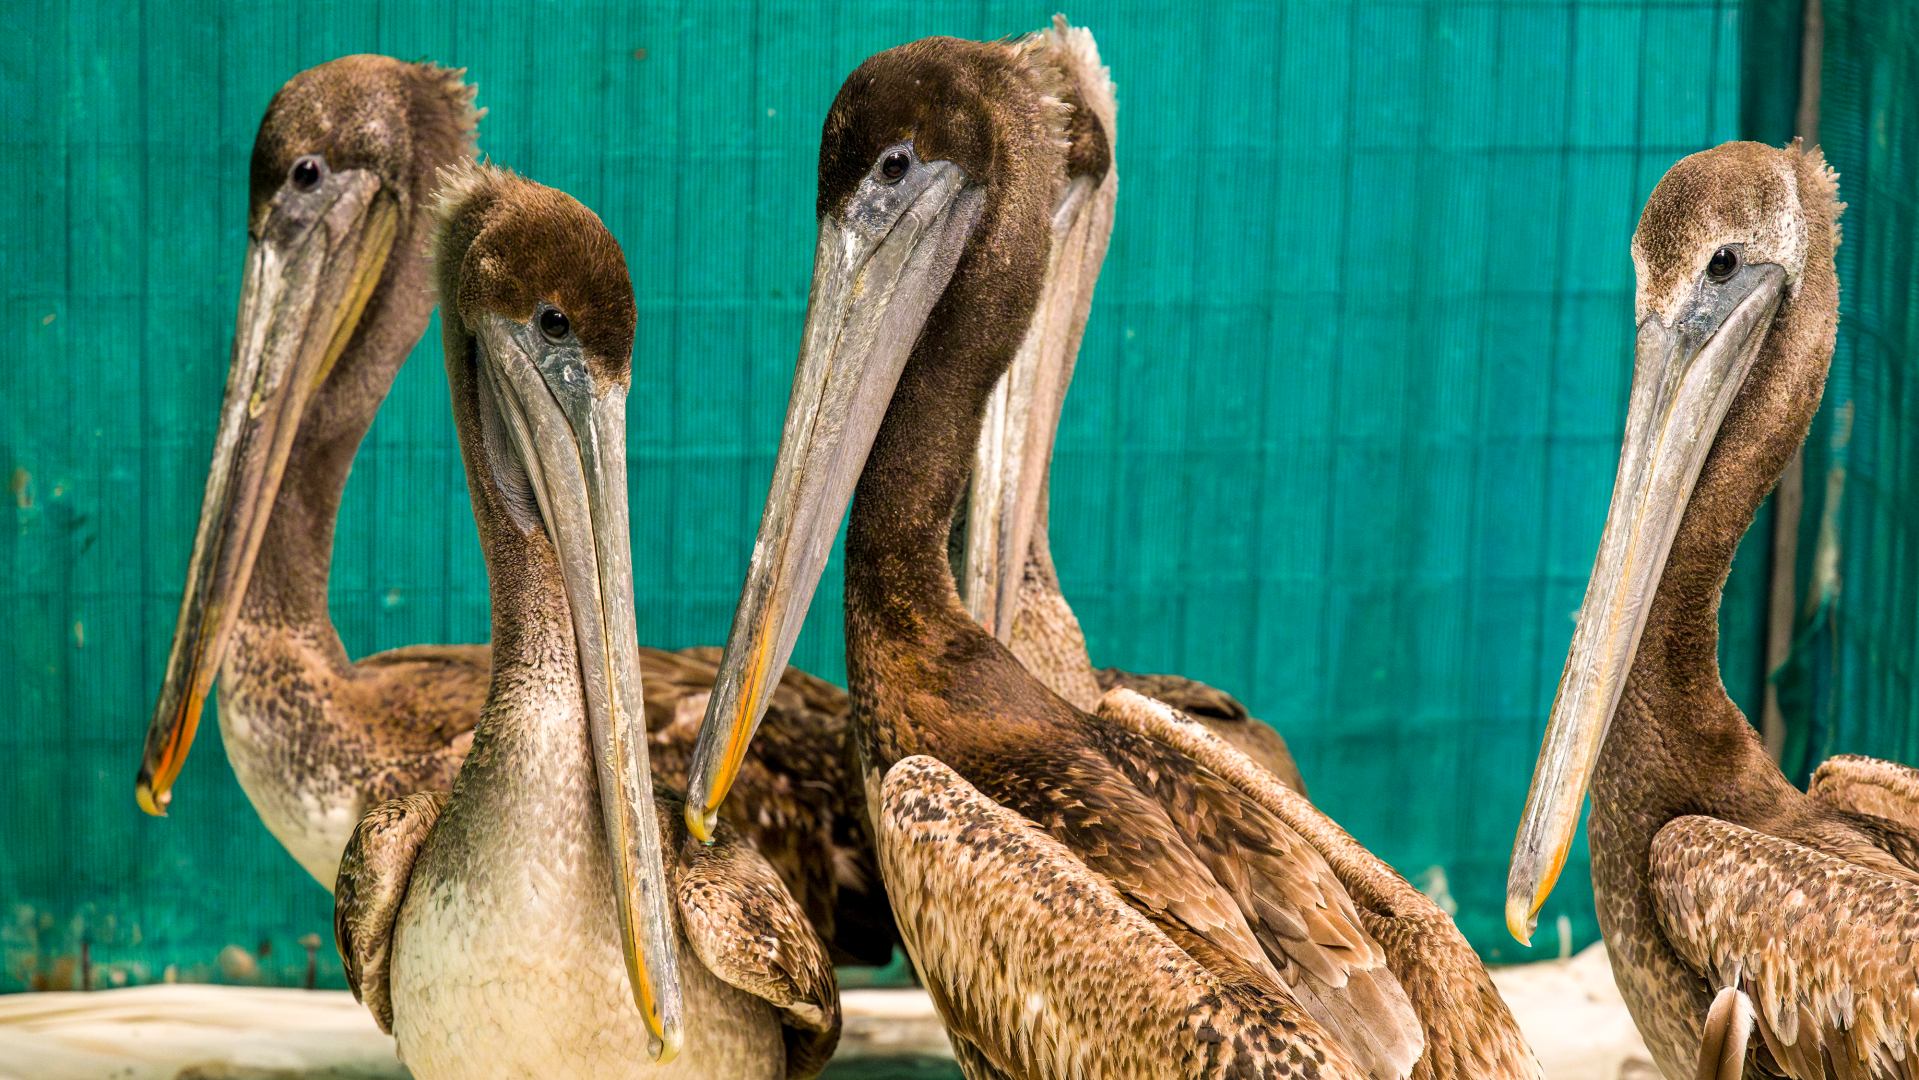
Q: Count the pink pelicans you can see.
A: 0